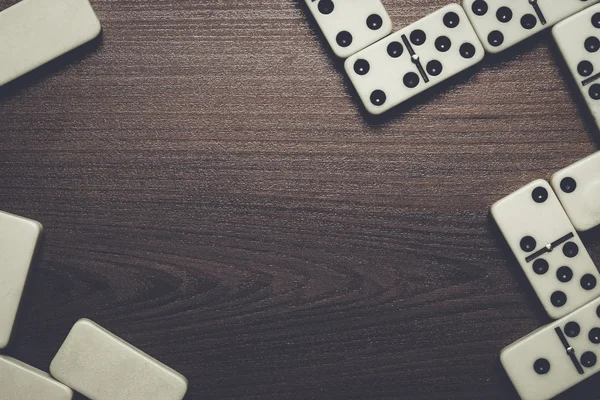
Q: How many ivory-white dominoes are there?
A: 11